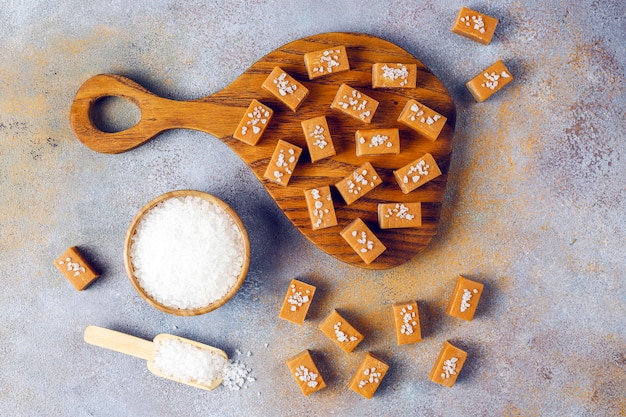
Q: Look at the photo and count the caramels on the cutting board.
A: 14